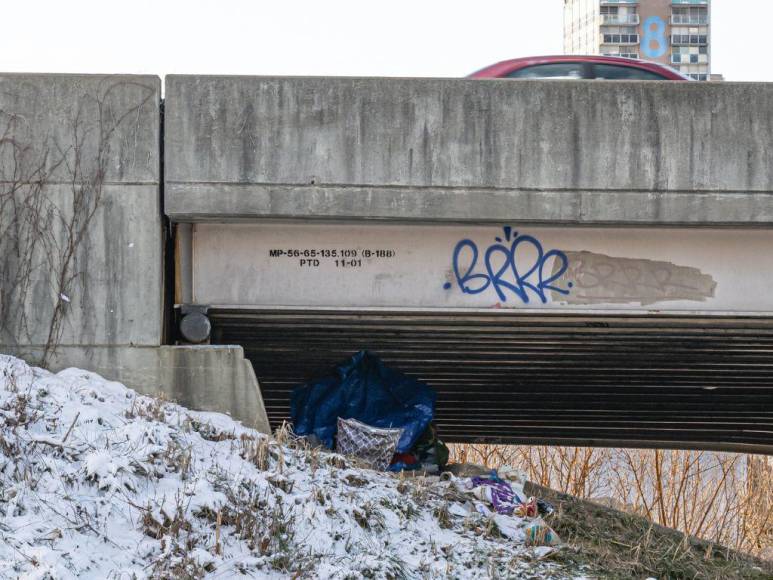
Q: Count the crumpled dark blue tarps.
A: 1